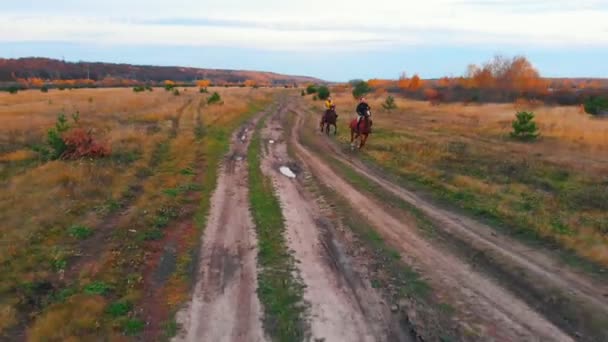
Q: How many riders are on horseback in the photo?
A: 2